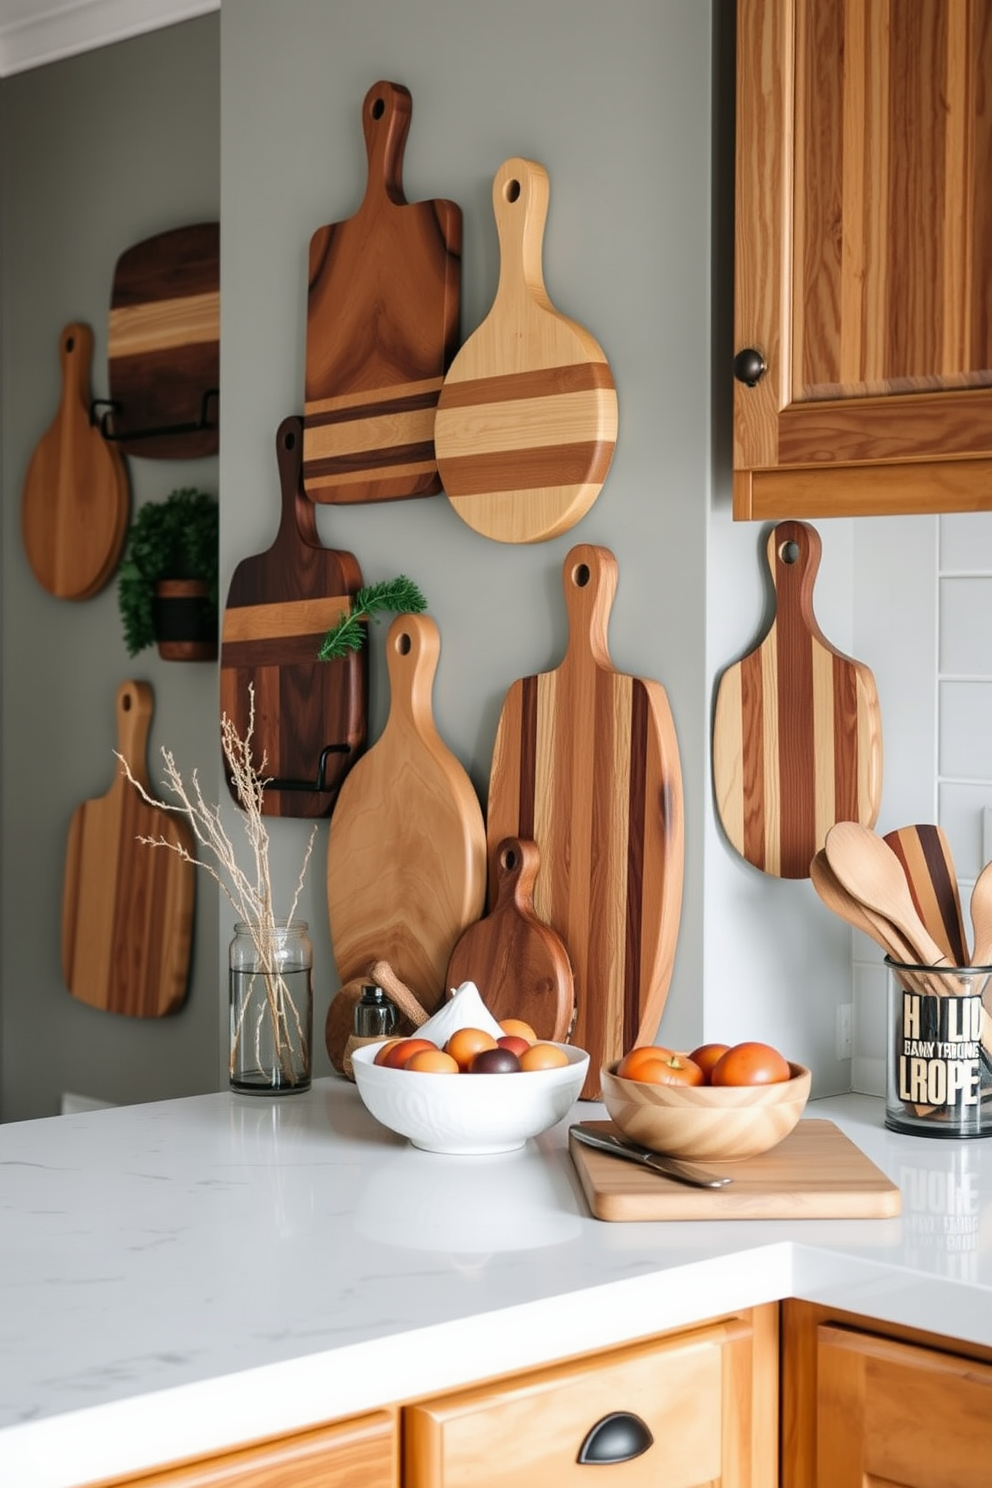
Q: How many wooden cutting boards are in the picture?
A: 11